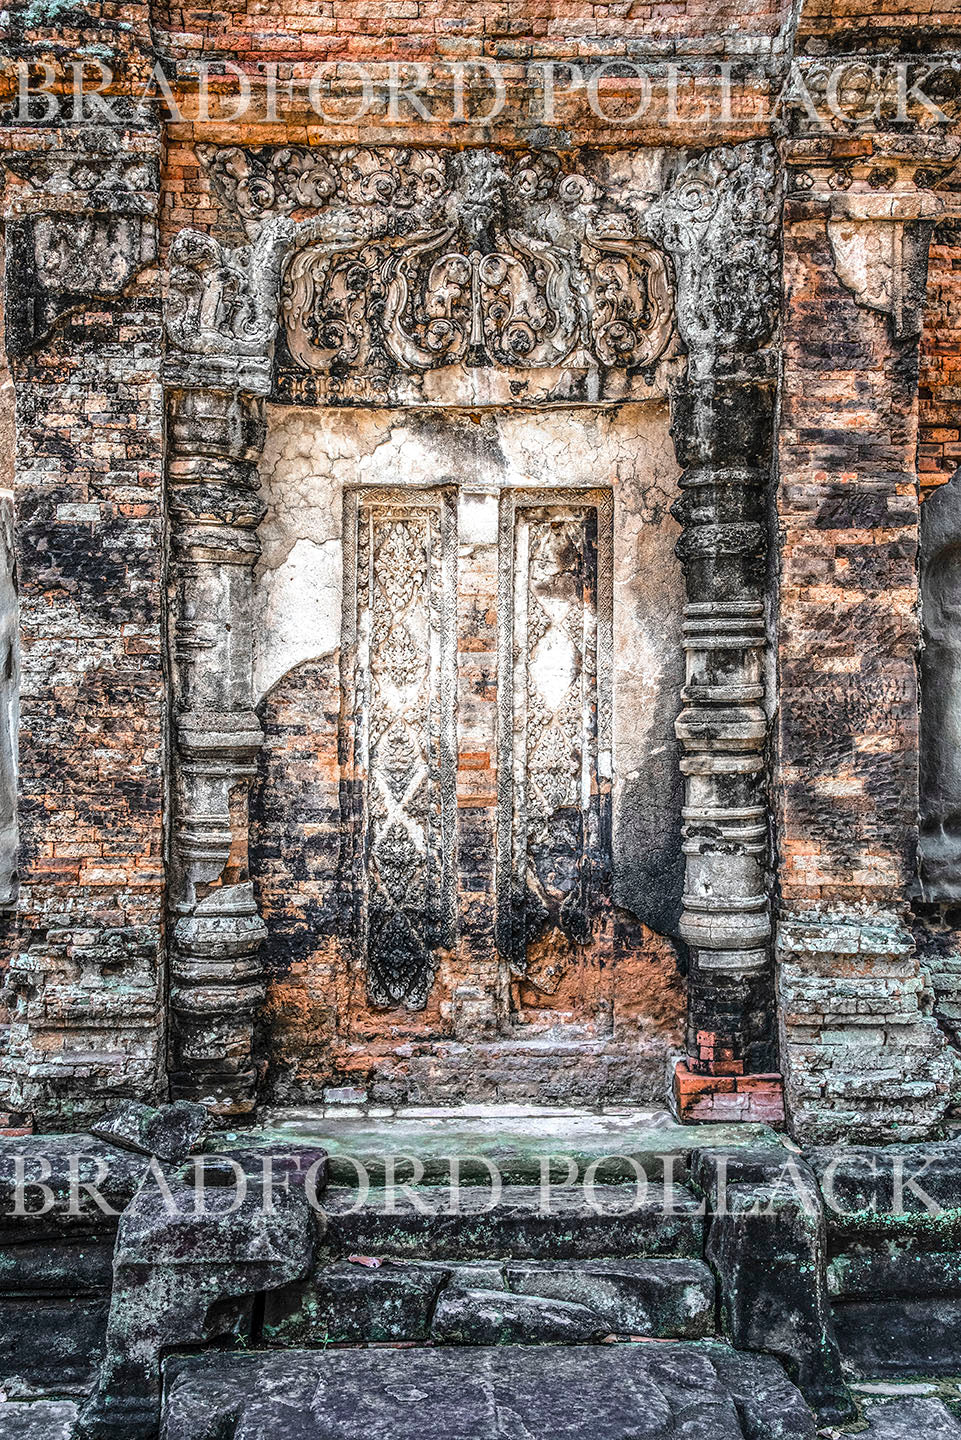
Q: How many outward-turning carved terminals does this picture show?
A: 2